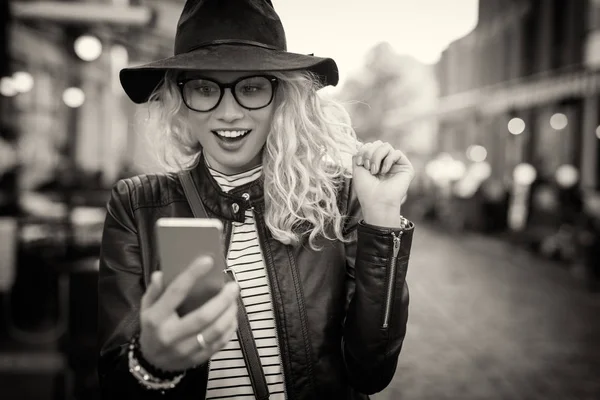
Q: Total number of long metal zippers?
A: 1